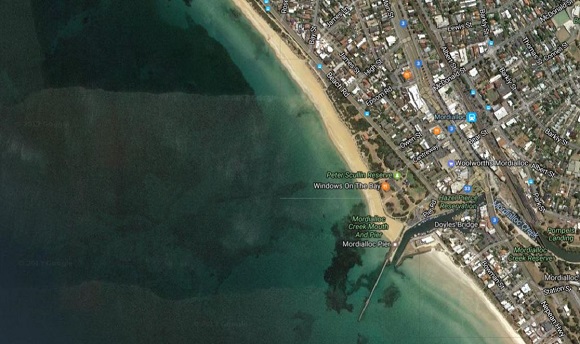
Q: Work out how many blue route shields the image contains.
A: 5